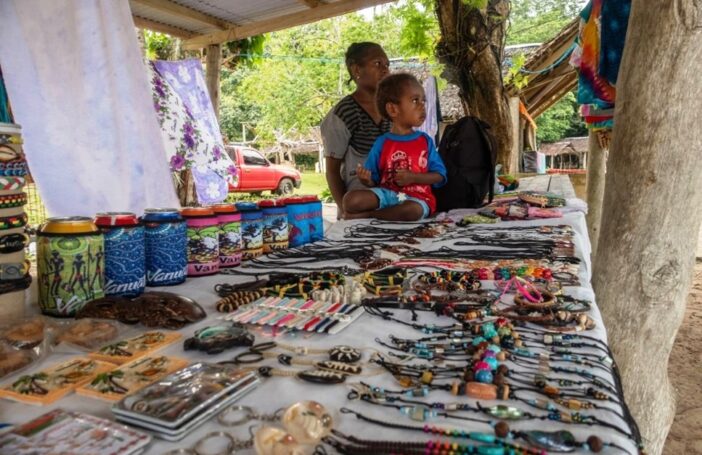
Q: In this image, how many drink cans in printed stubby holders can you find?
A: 9